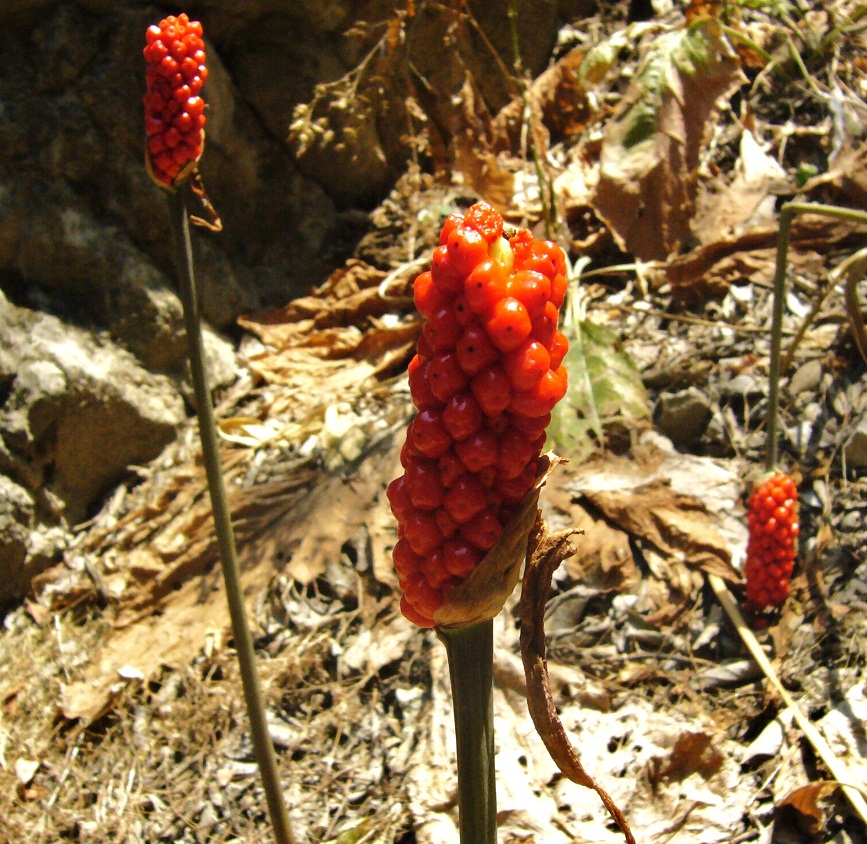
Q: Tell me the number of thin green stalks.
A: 3